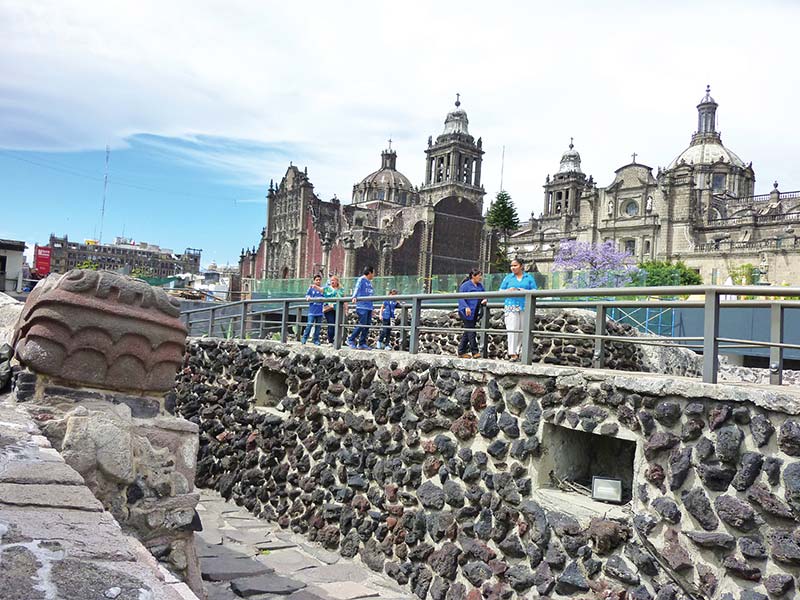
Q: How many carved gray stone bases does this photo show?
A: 1